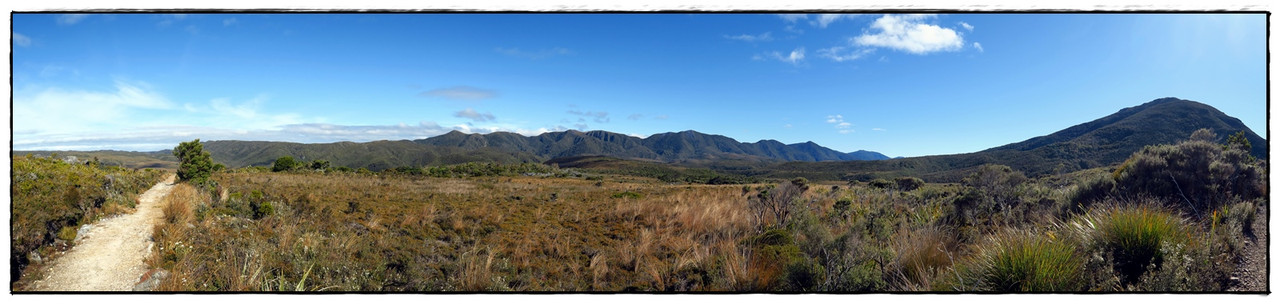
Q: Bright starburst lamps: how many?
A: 0